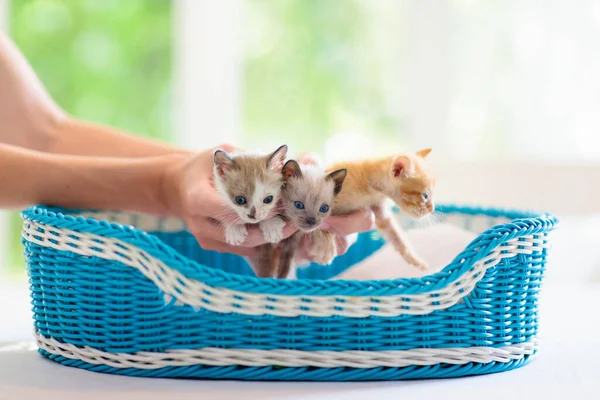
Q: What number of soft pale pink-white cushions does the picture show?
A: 1